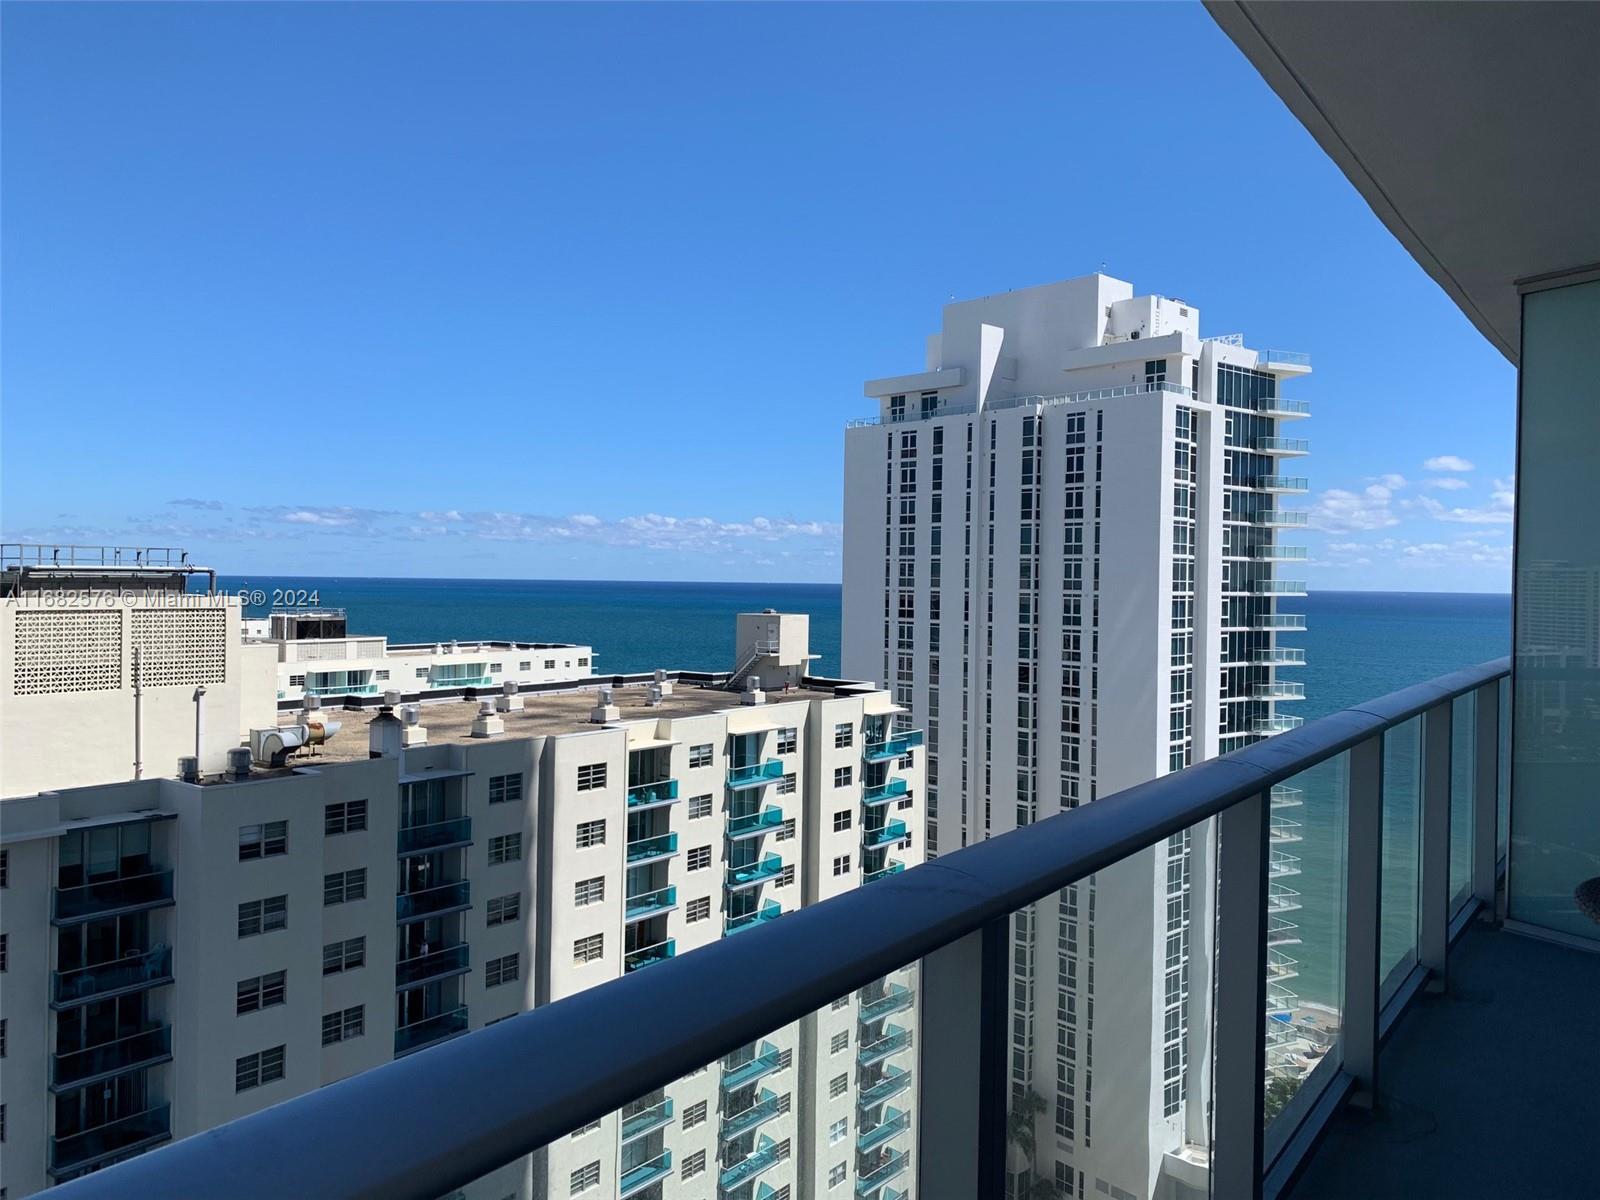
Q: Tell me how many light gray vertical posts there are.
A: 5